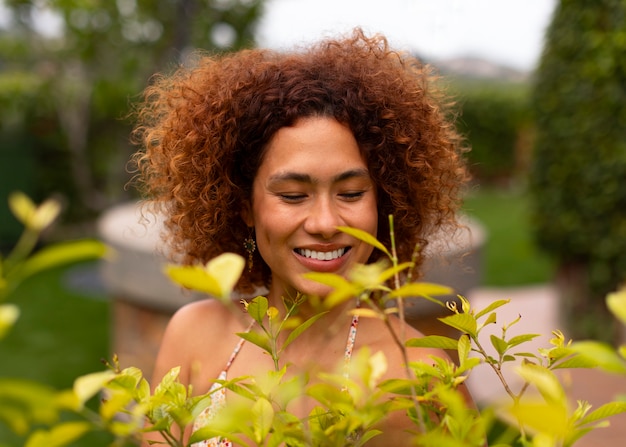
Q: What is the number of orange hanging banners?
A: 0